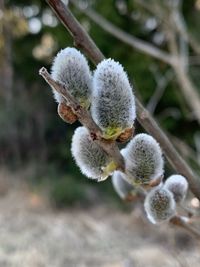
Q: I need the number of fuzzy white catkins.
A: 7